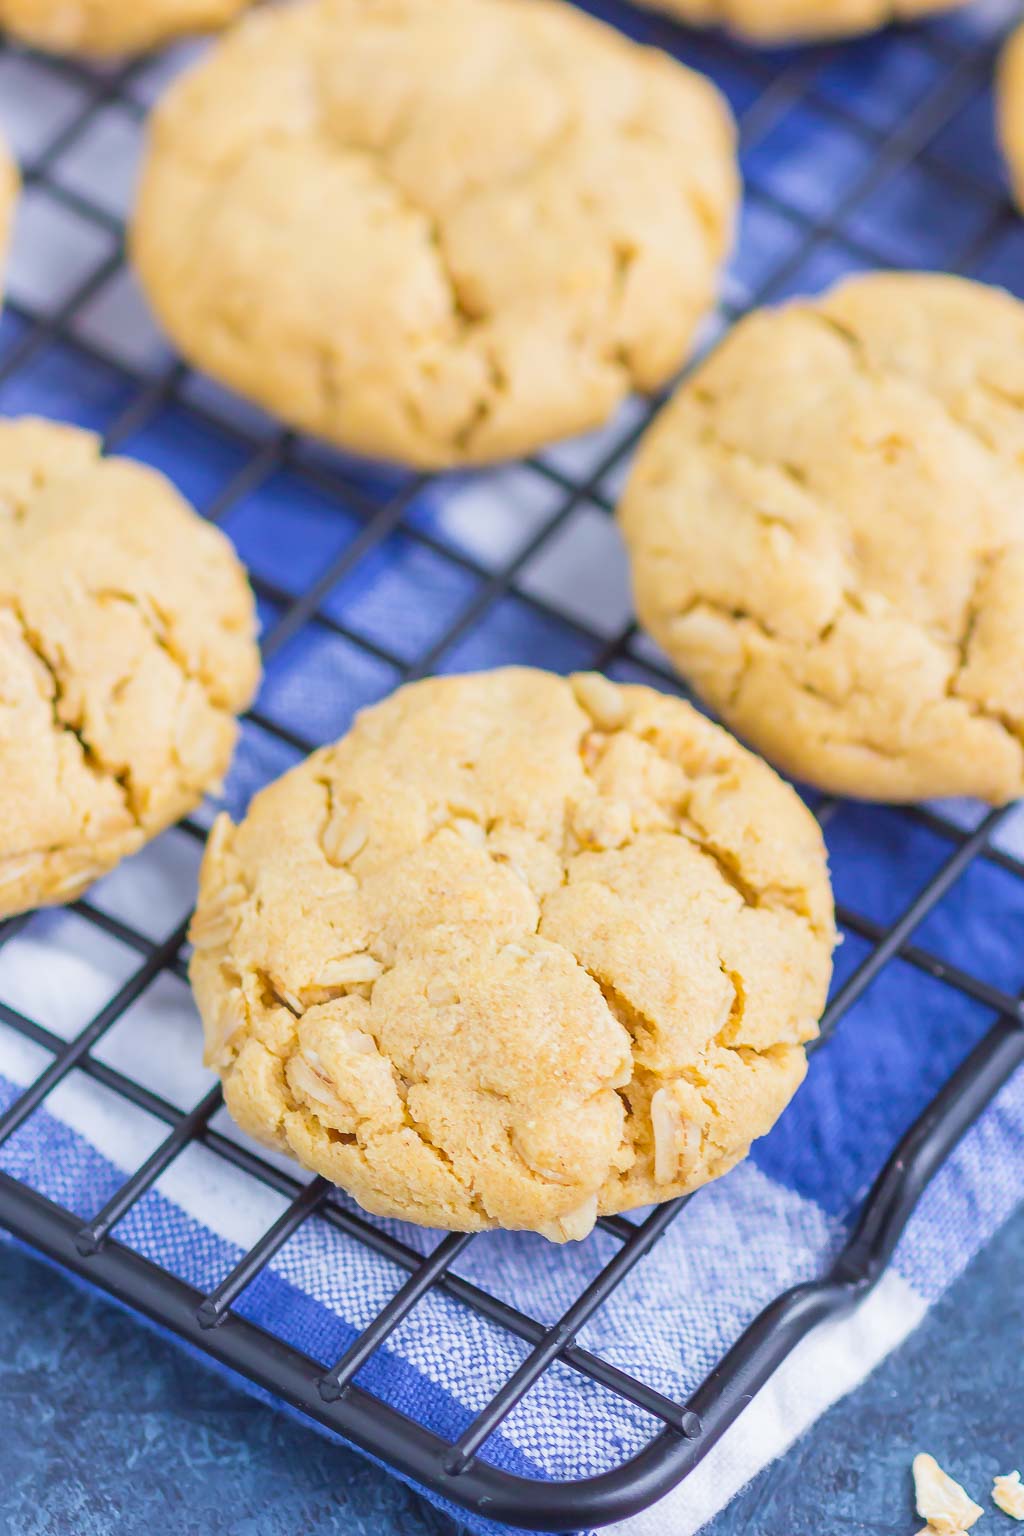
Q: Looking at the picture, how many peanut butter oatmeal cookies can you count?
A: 8